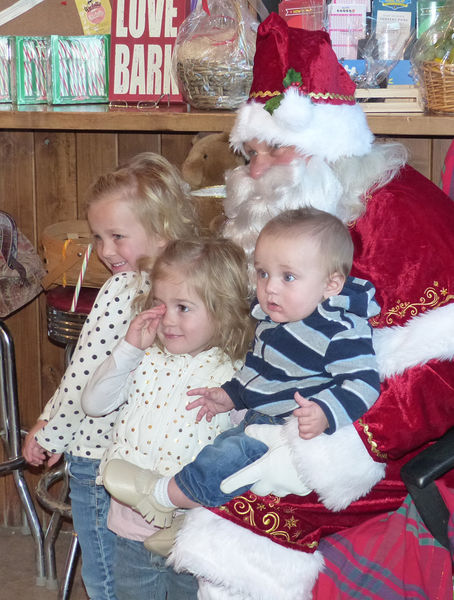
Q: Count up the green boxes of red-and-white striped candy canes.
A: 3